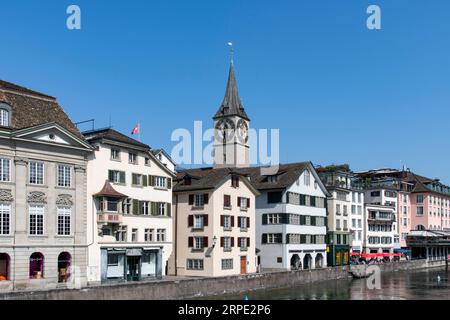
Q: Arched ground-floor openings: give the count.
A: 6